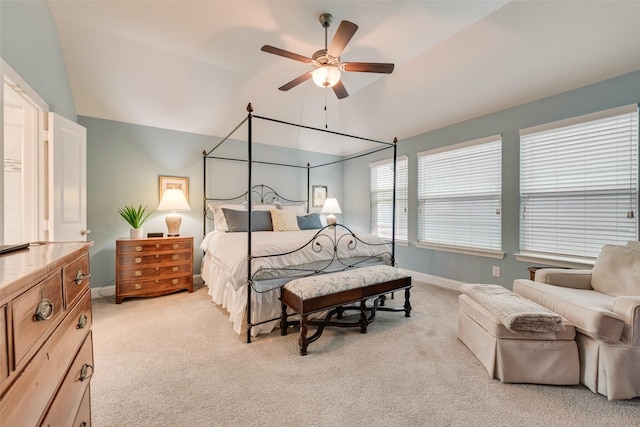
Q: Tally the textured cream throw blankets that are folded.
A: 1